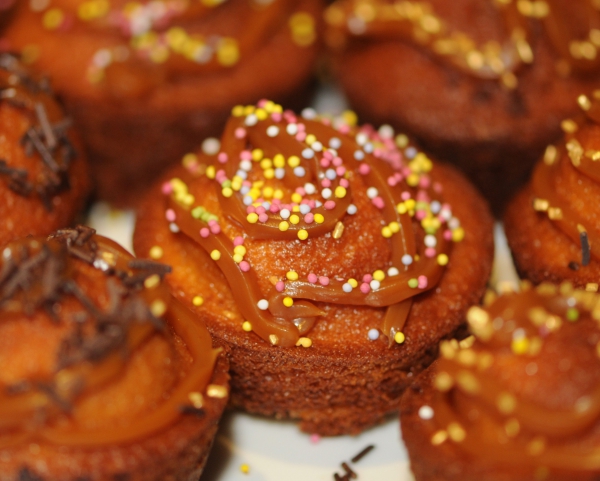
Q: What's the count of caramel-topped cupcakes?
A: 7